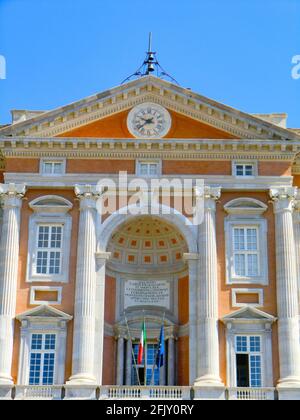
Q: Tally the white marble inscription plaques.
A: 1